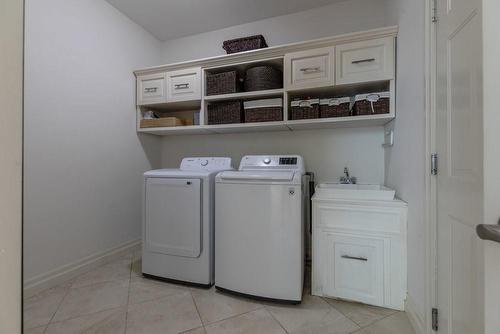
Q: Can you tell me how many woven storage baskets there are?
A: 8